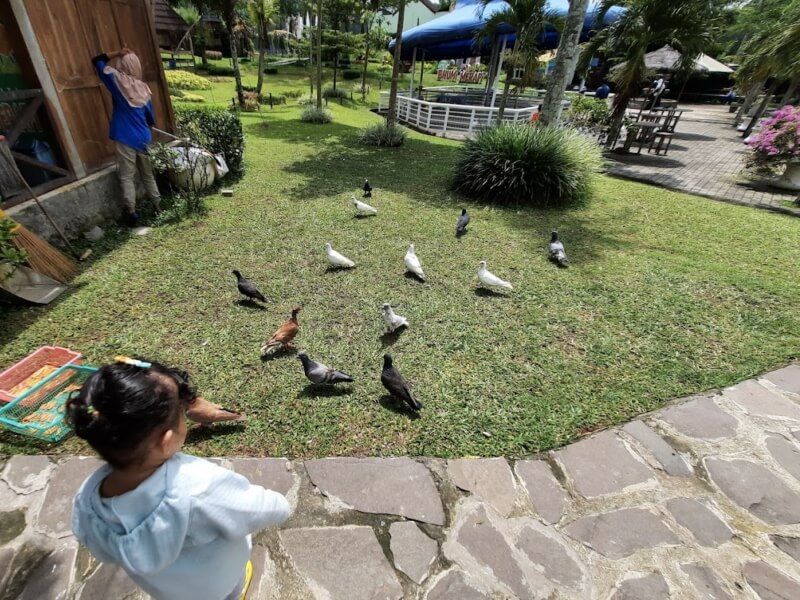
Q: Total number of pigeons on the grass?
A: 13